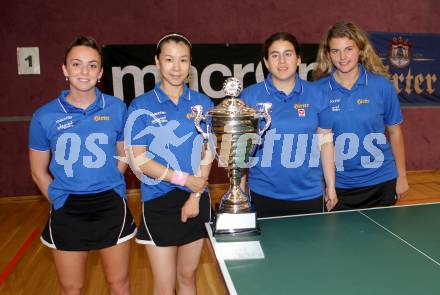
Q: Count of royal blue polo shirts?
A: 4